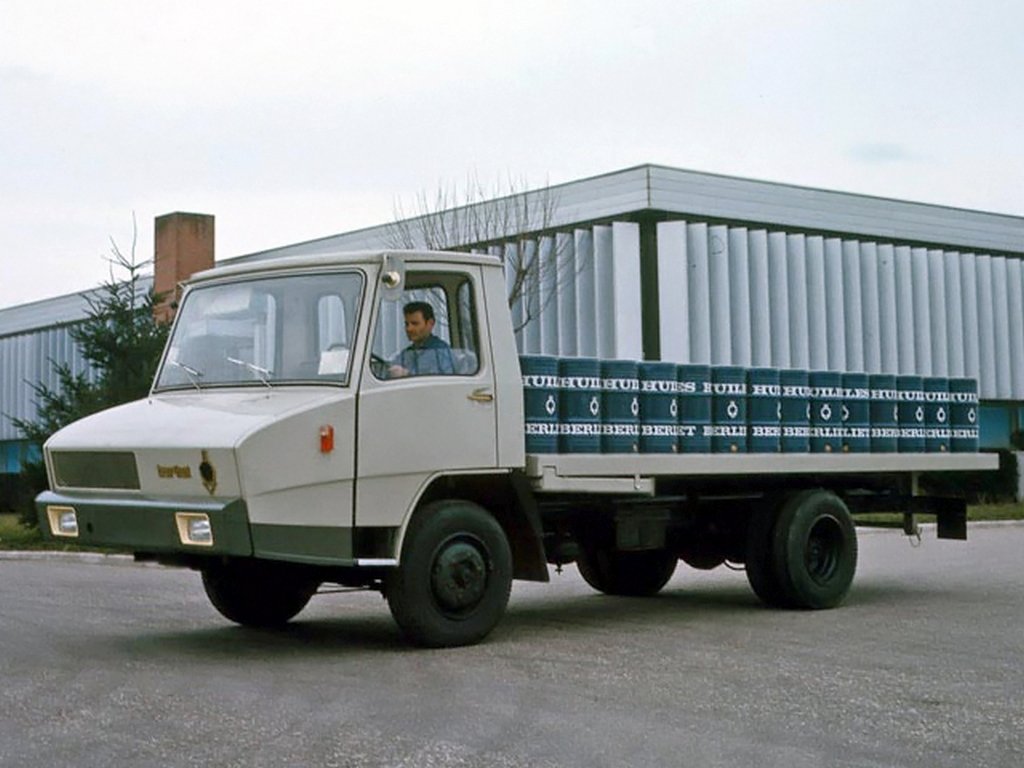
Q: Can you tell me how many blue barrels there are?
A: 14